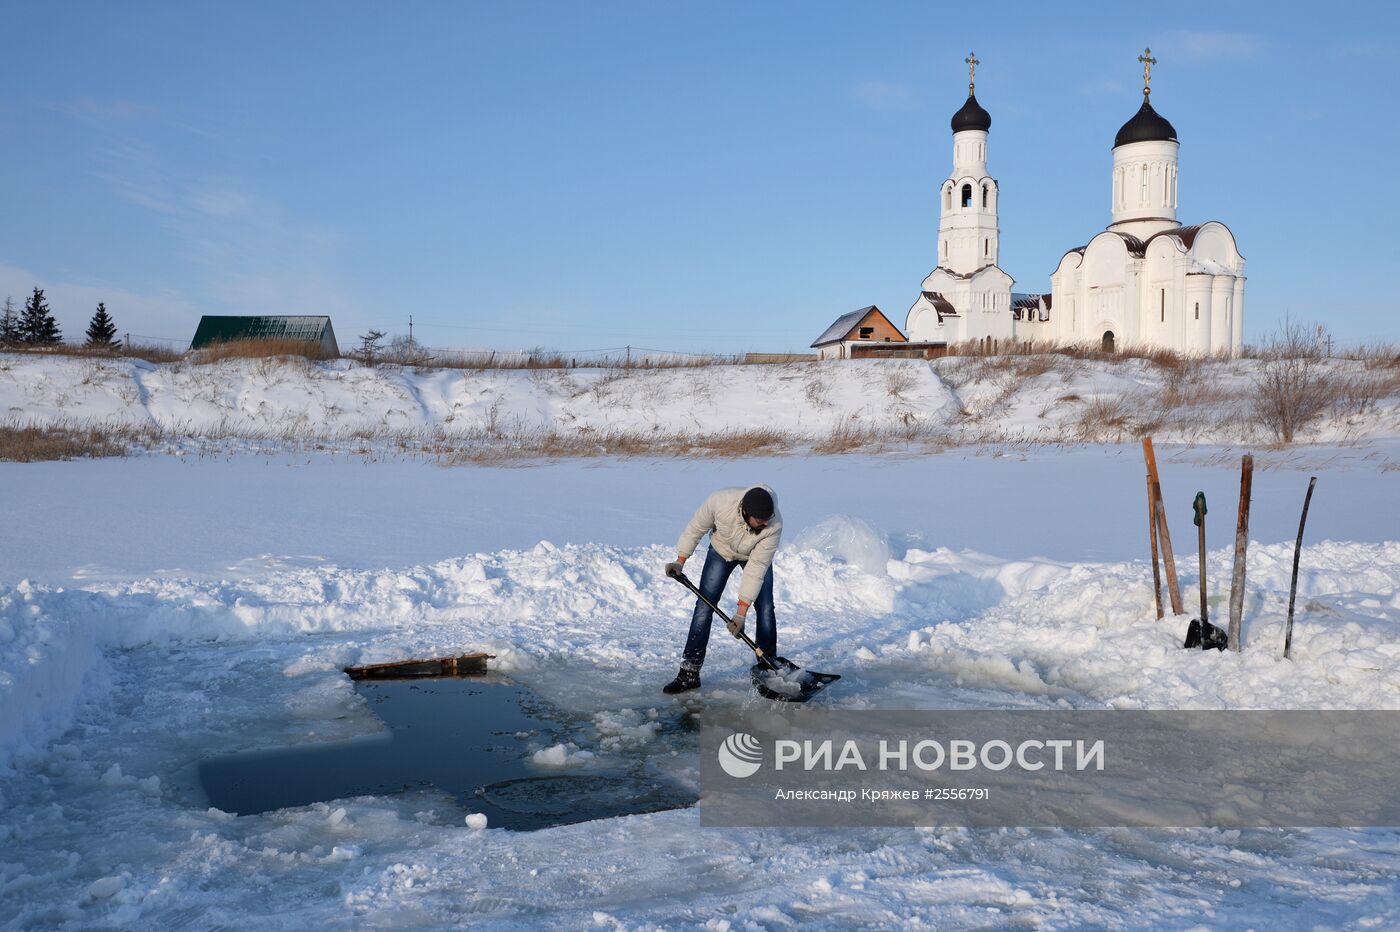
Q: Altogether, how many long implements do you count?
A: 6